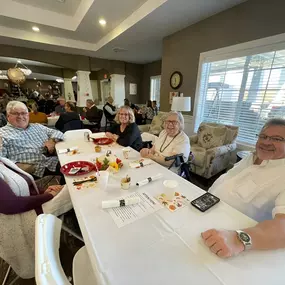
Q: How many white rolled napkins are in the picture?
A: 4